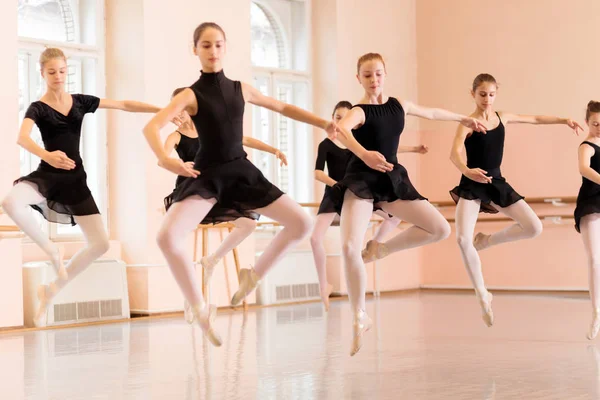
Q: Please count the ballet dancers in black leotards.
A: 7